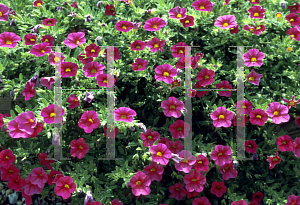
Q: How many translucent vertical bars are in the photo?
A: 4